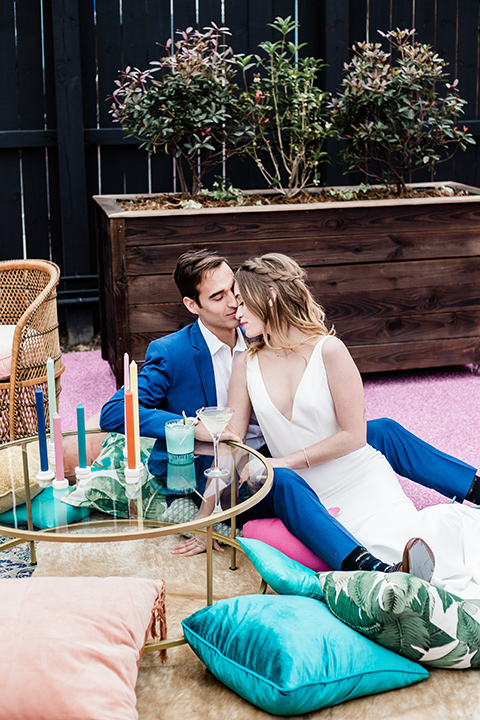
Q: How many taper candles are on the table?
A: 7